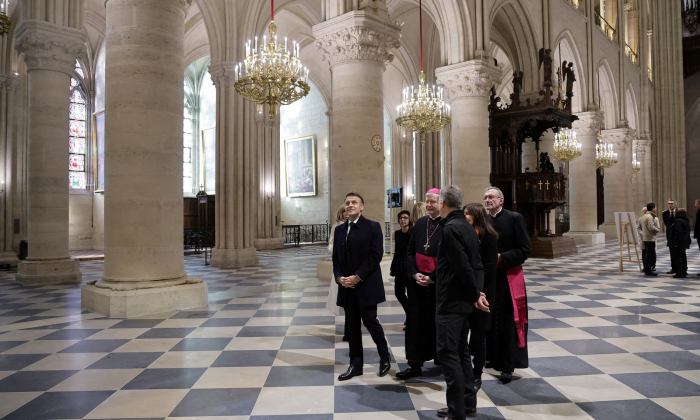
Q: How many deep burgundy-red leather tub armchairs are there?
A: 0